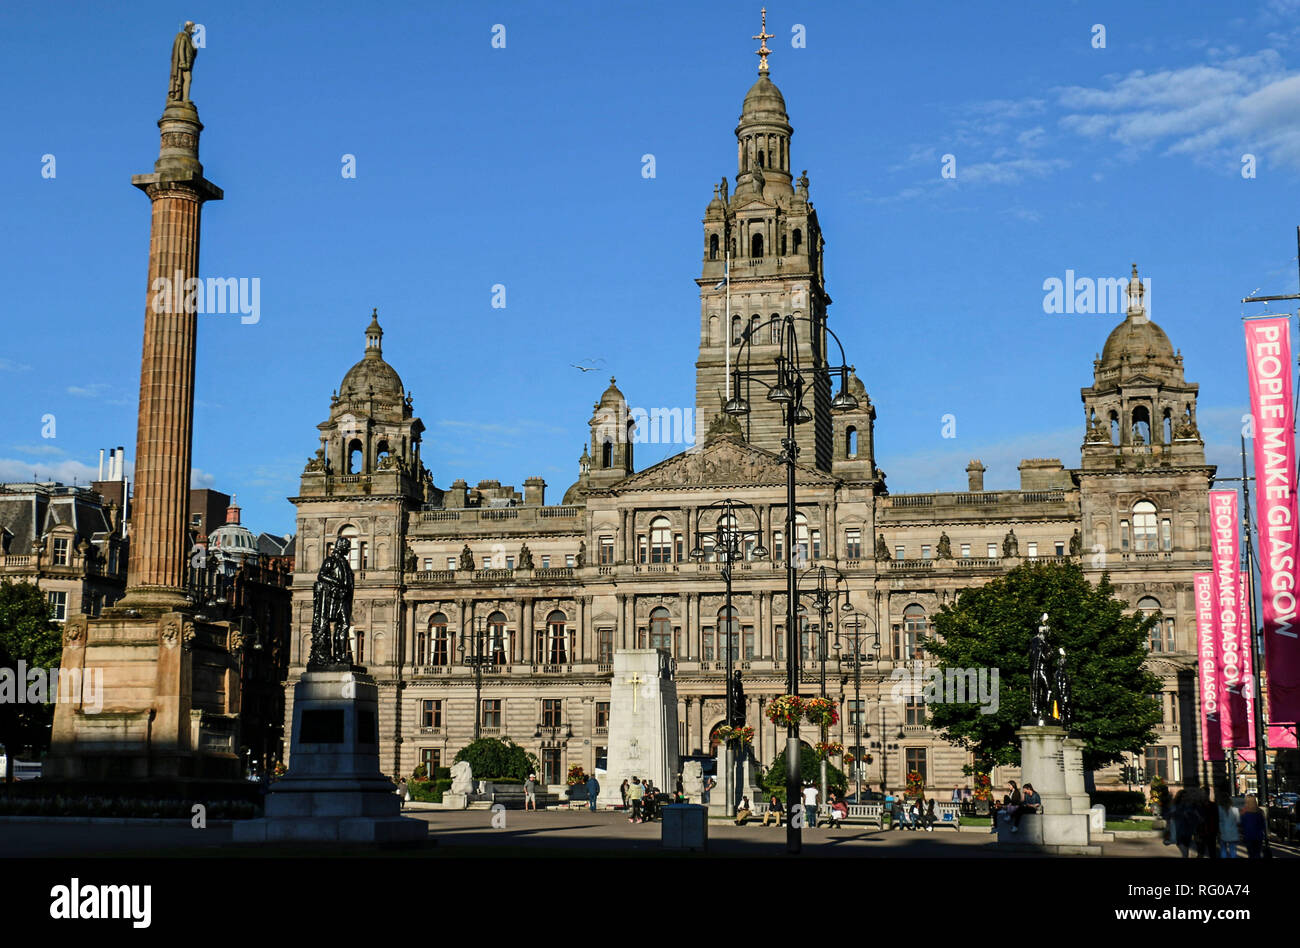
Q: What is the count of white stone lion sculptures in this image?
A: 2